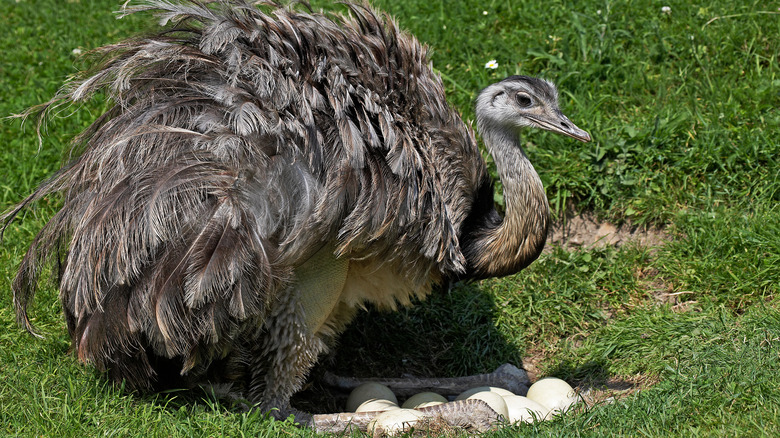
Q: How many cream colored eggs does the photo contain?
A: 8